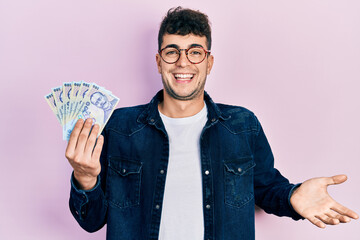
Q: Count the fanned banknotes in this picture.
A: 6